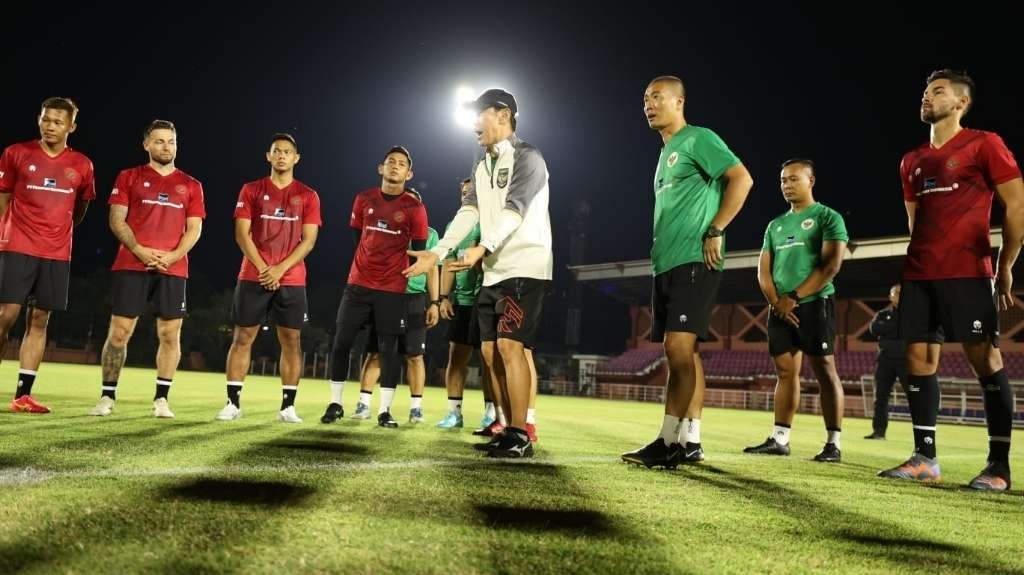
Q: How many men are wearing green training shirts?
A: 4